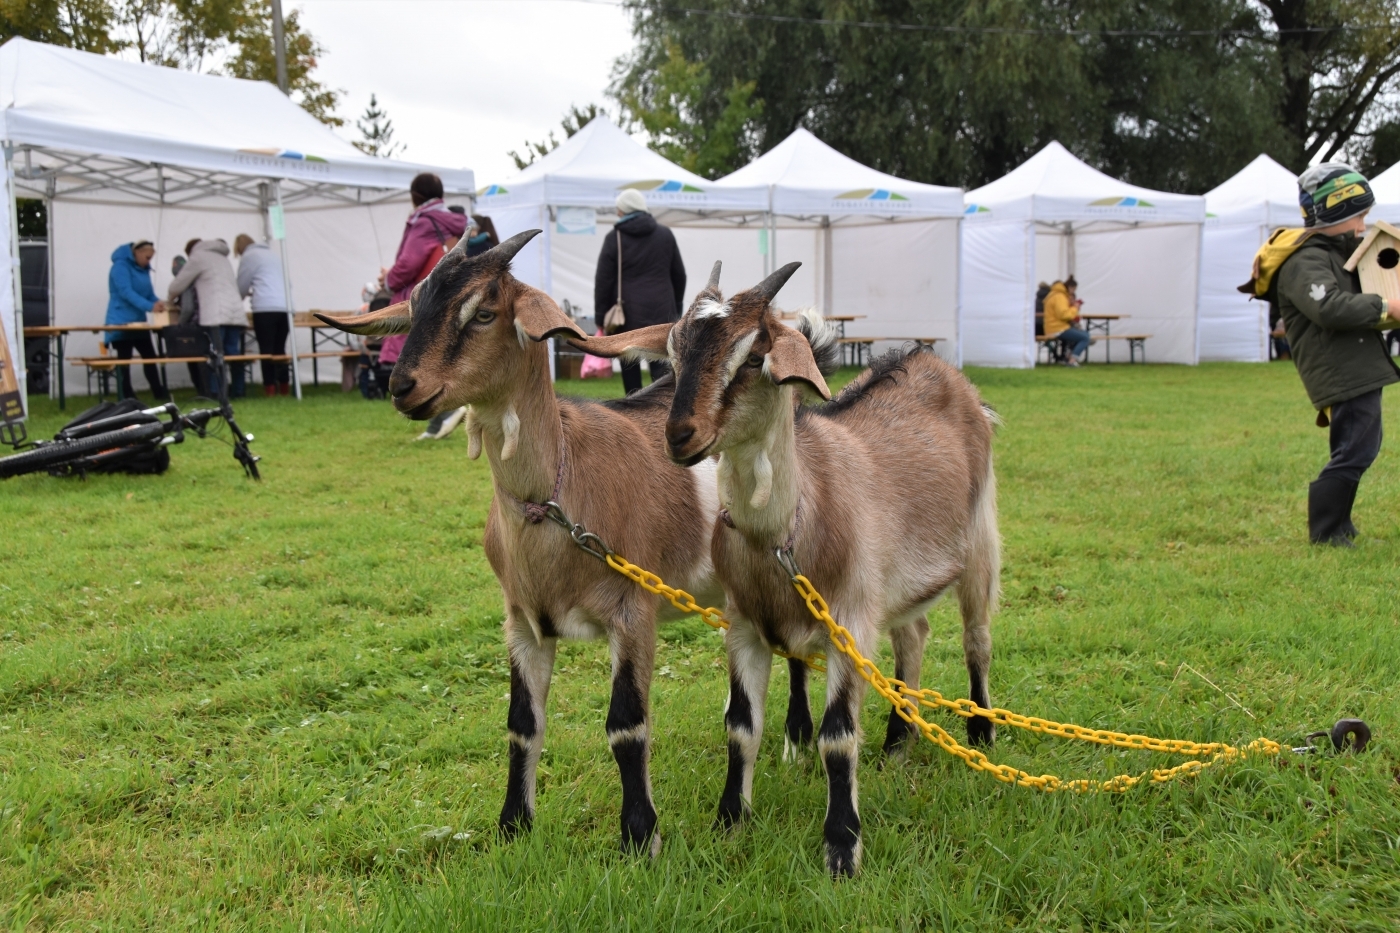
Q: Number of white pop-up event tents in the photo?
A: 6